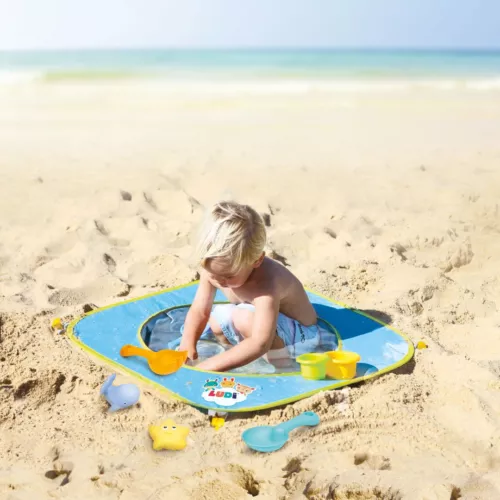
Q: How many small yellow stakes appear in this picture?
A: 3